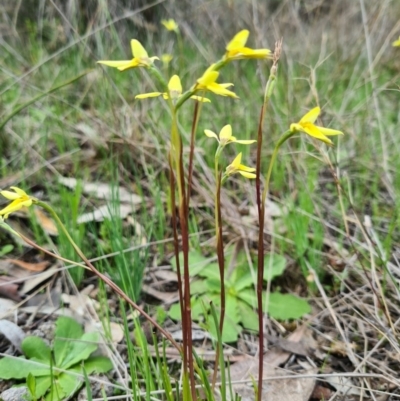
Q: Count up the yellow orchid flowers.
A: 8